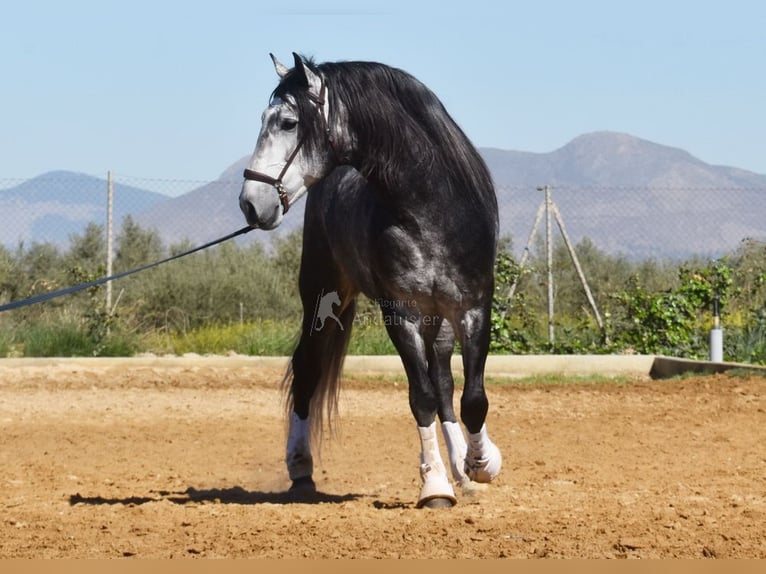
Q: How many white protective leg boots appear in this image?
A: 4